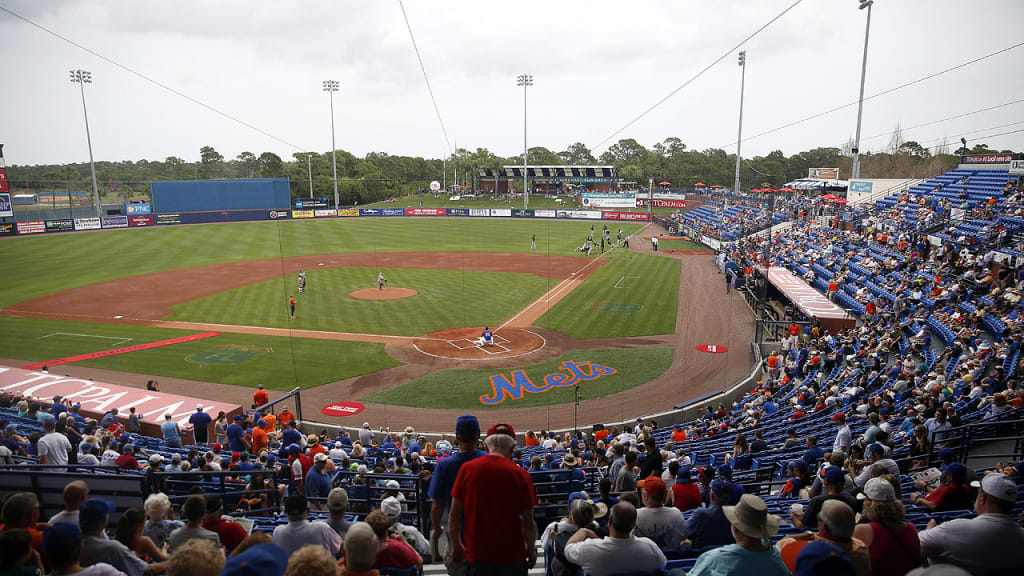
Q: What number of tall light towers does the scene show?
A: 5